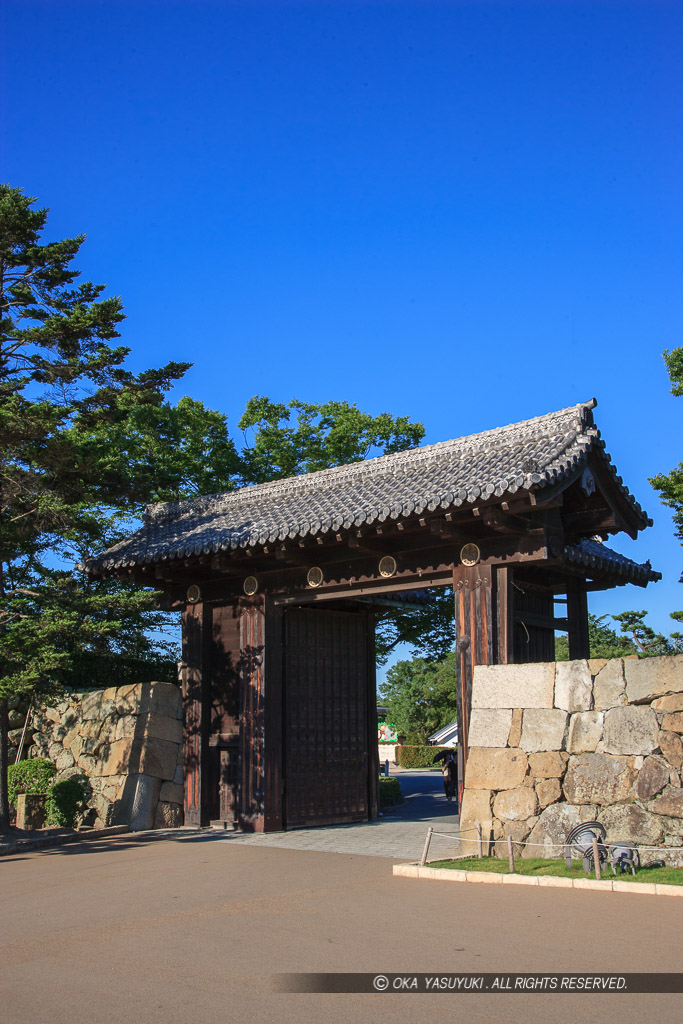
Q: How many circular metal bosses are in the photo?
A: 5